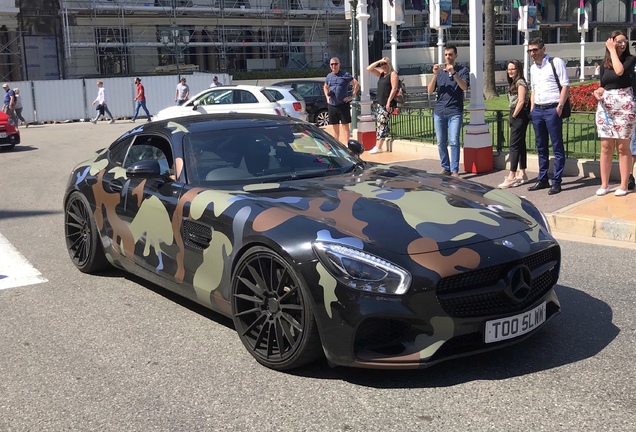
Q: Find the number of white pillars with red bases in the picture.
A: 2